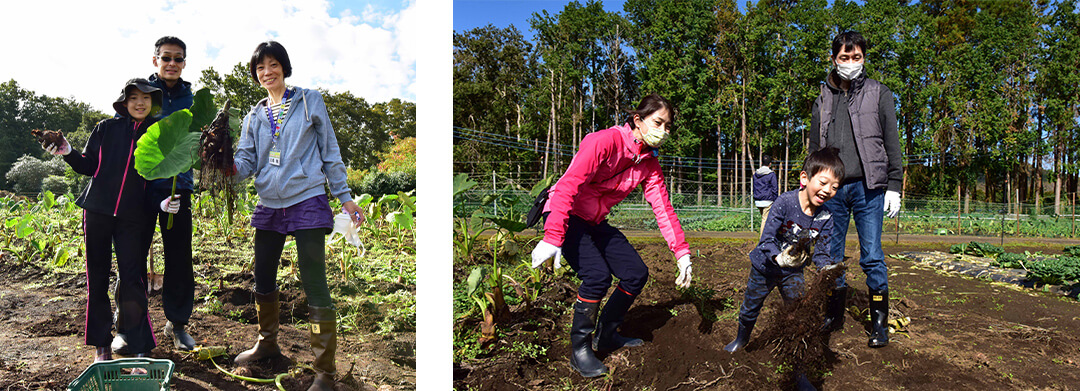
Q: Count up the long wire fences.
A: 1